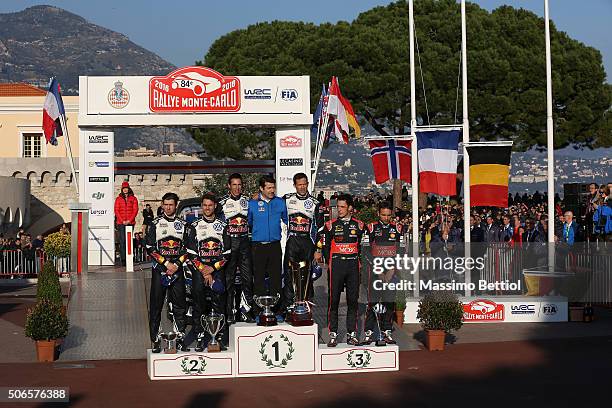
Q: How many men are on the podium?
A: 7